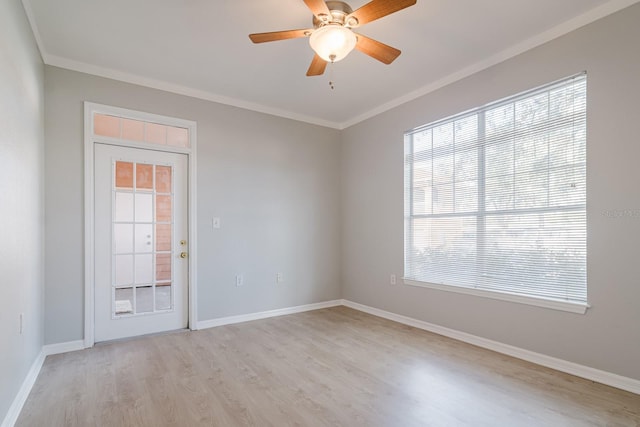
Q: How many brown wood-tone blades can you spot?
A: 5